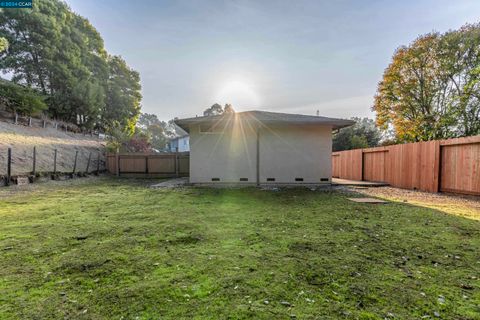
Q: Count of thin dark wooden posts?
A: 6